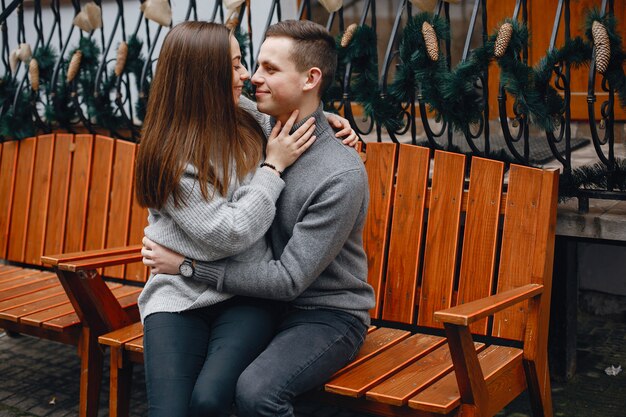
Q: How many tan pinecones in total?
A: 7